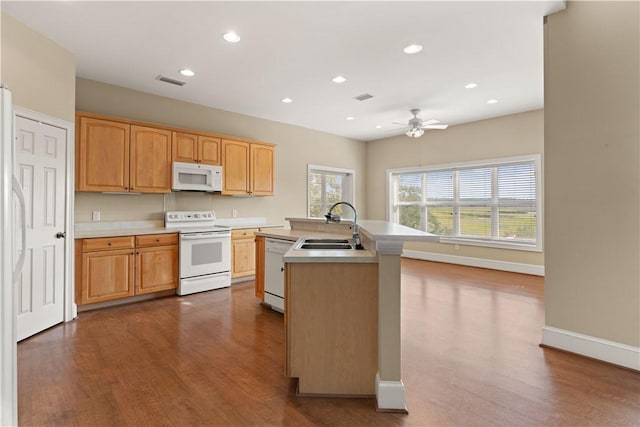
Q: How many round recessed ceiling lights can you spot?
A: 9